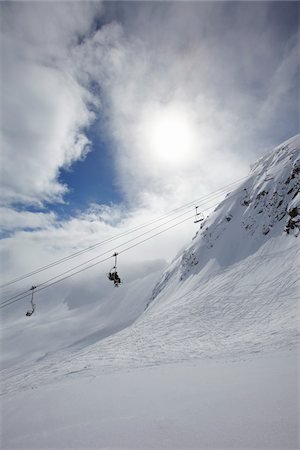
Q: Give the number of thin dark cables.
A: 4